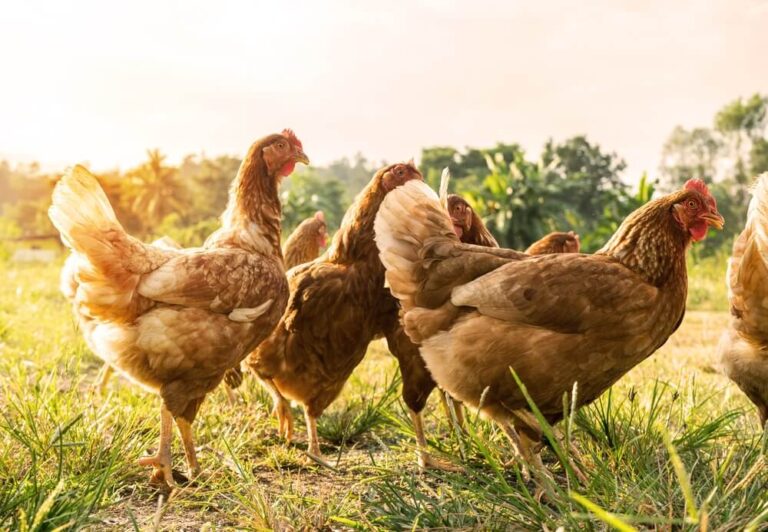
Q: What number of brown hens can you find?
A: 7